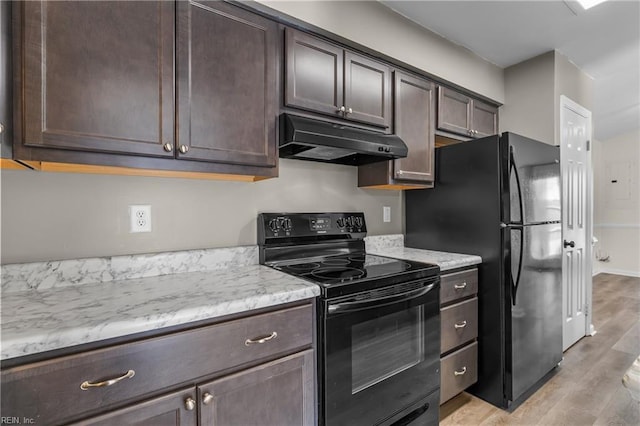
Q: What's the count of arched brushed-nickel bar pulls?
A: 5